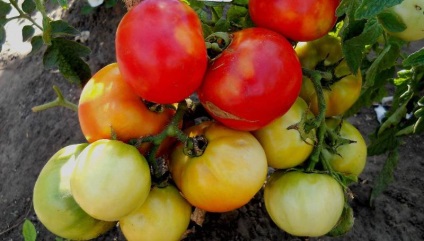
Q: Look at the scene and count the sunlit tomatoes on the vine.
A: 13